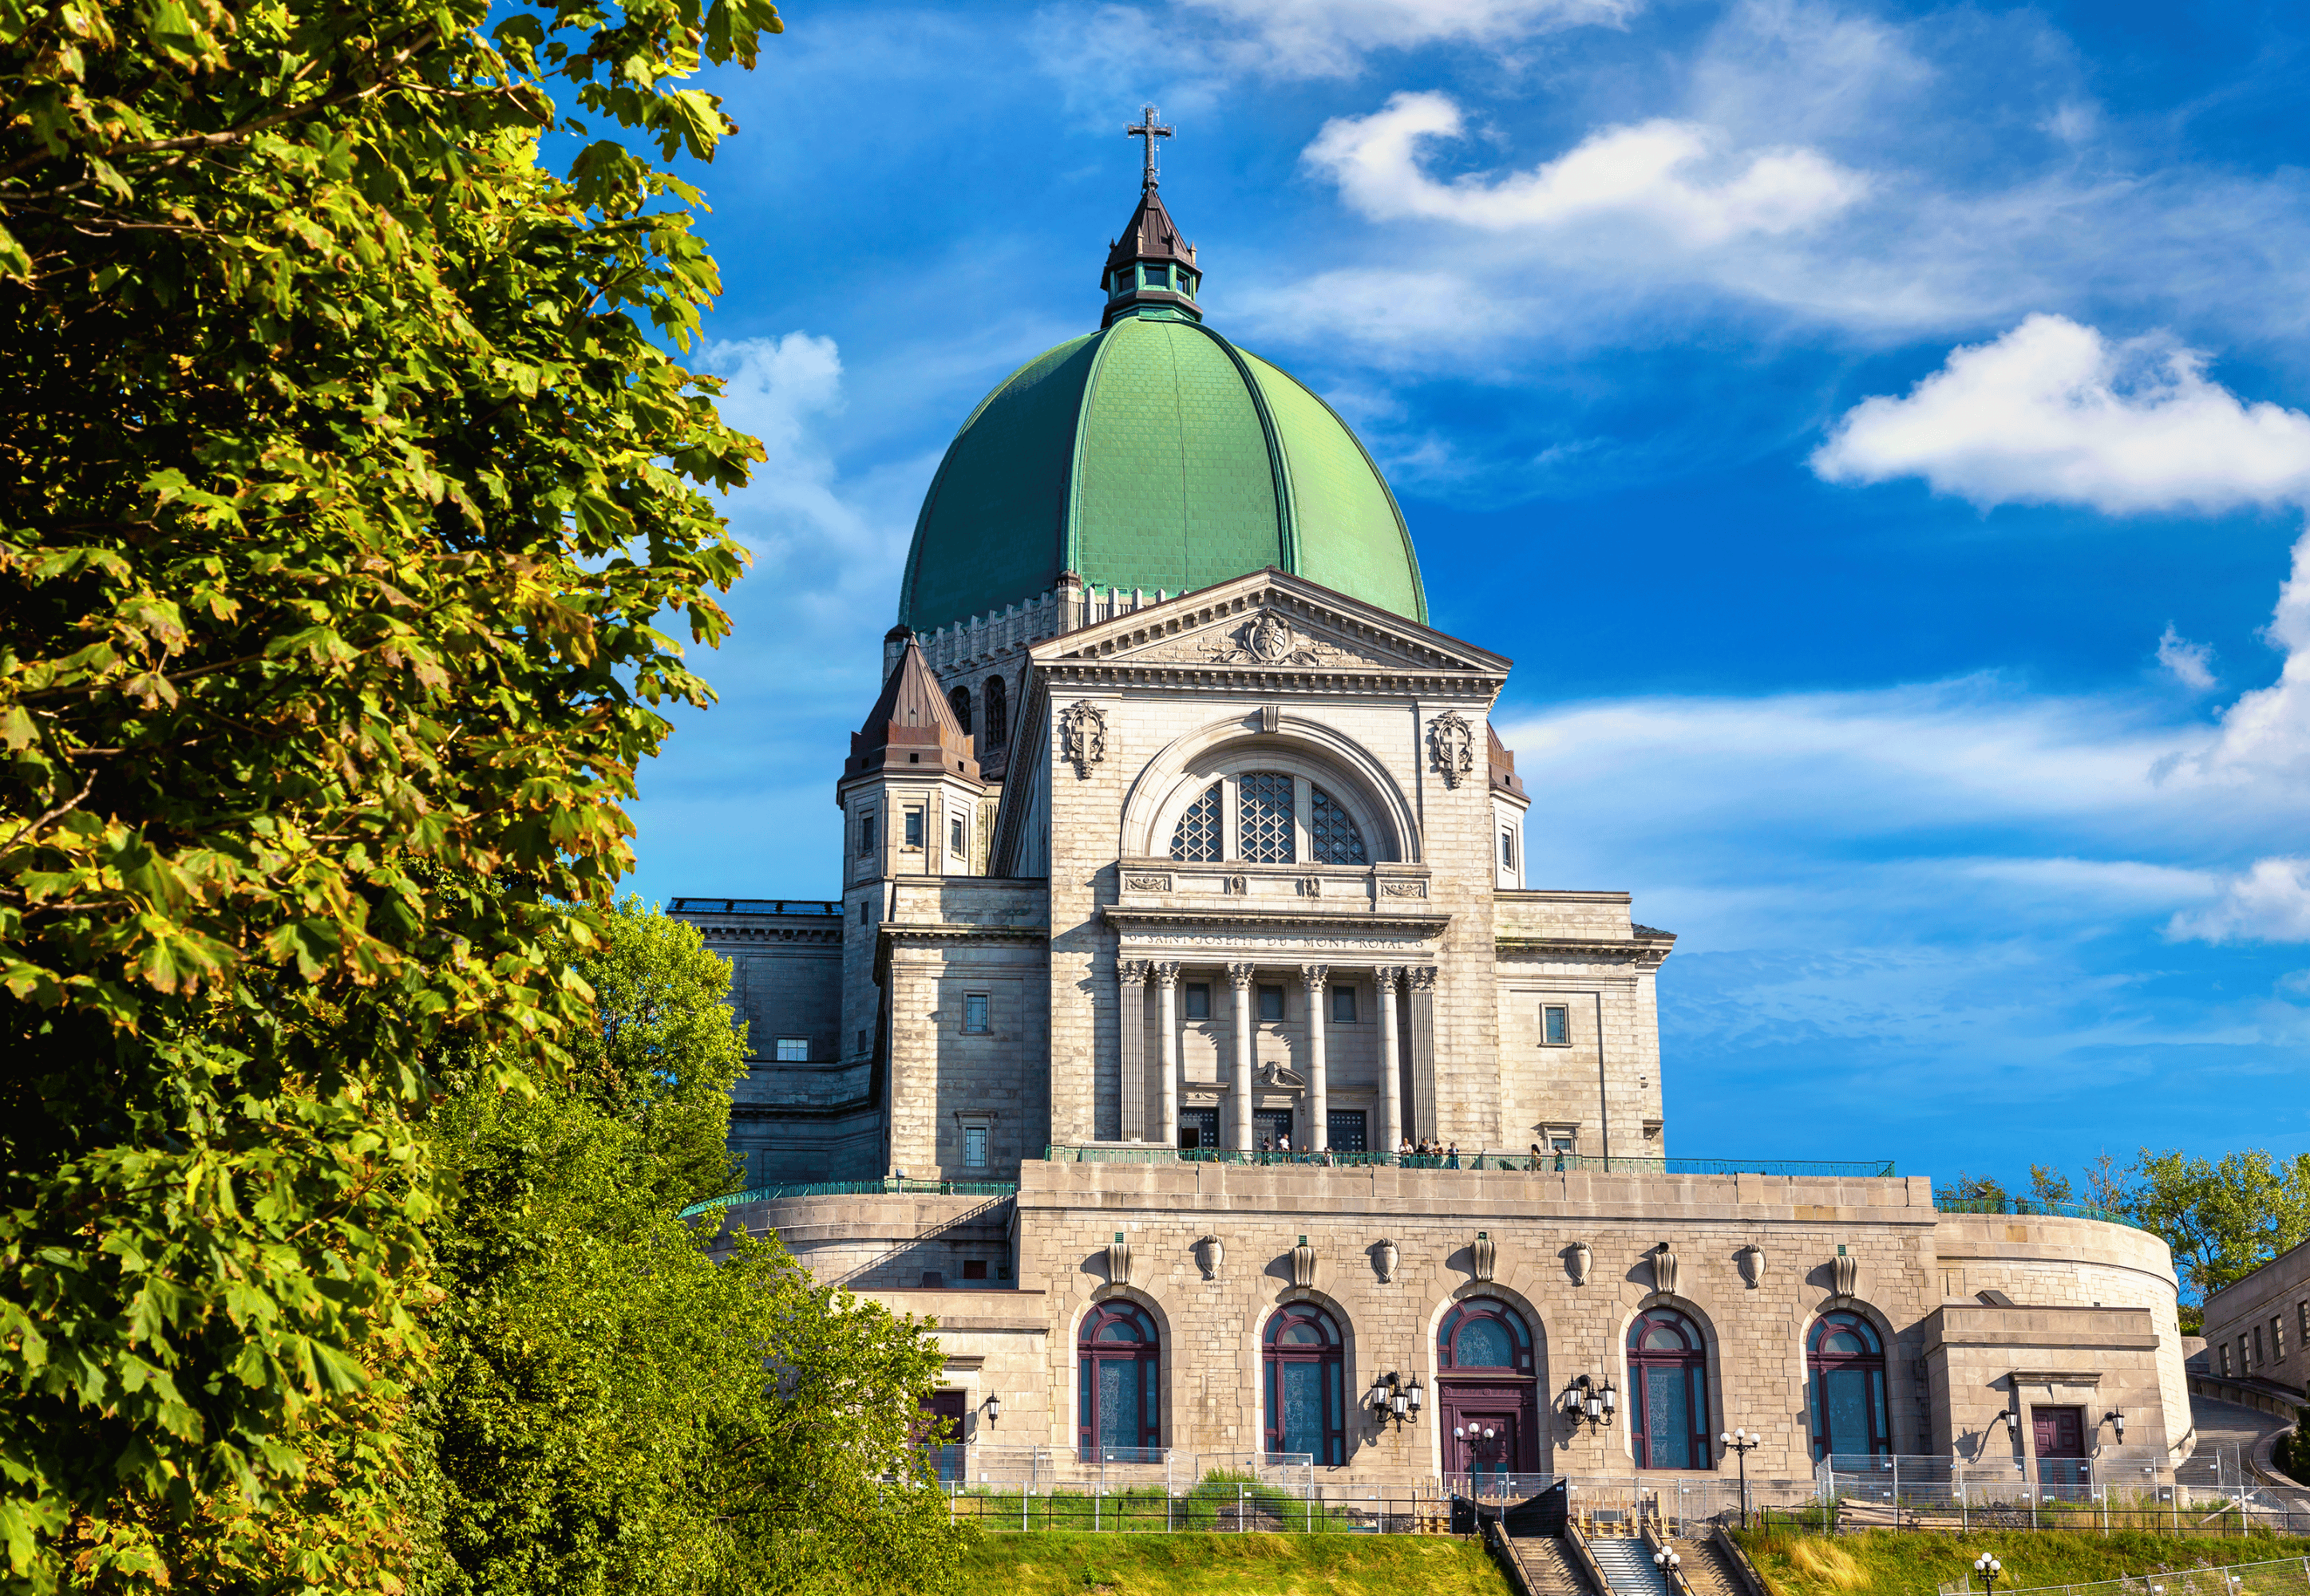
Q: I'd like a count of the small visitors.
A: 10